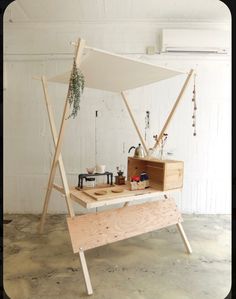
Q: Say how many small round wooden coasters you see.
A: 2